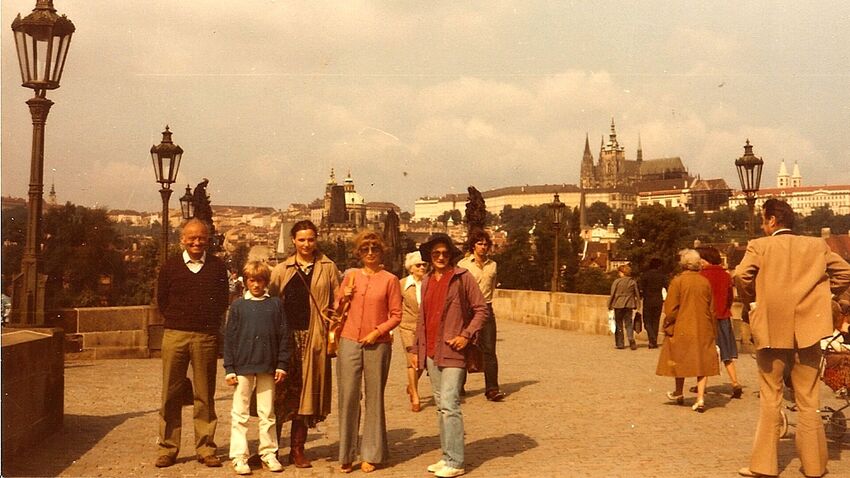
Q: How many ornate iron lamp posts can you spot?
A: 5